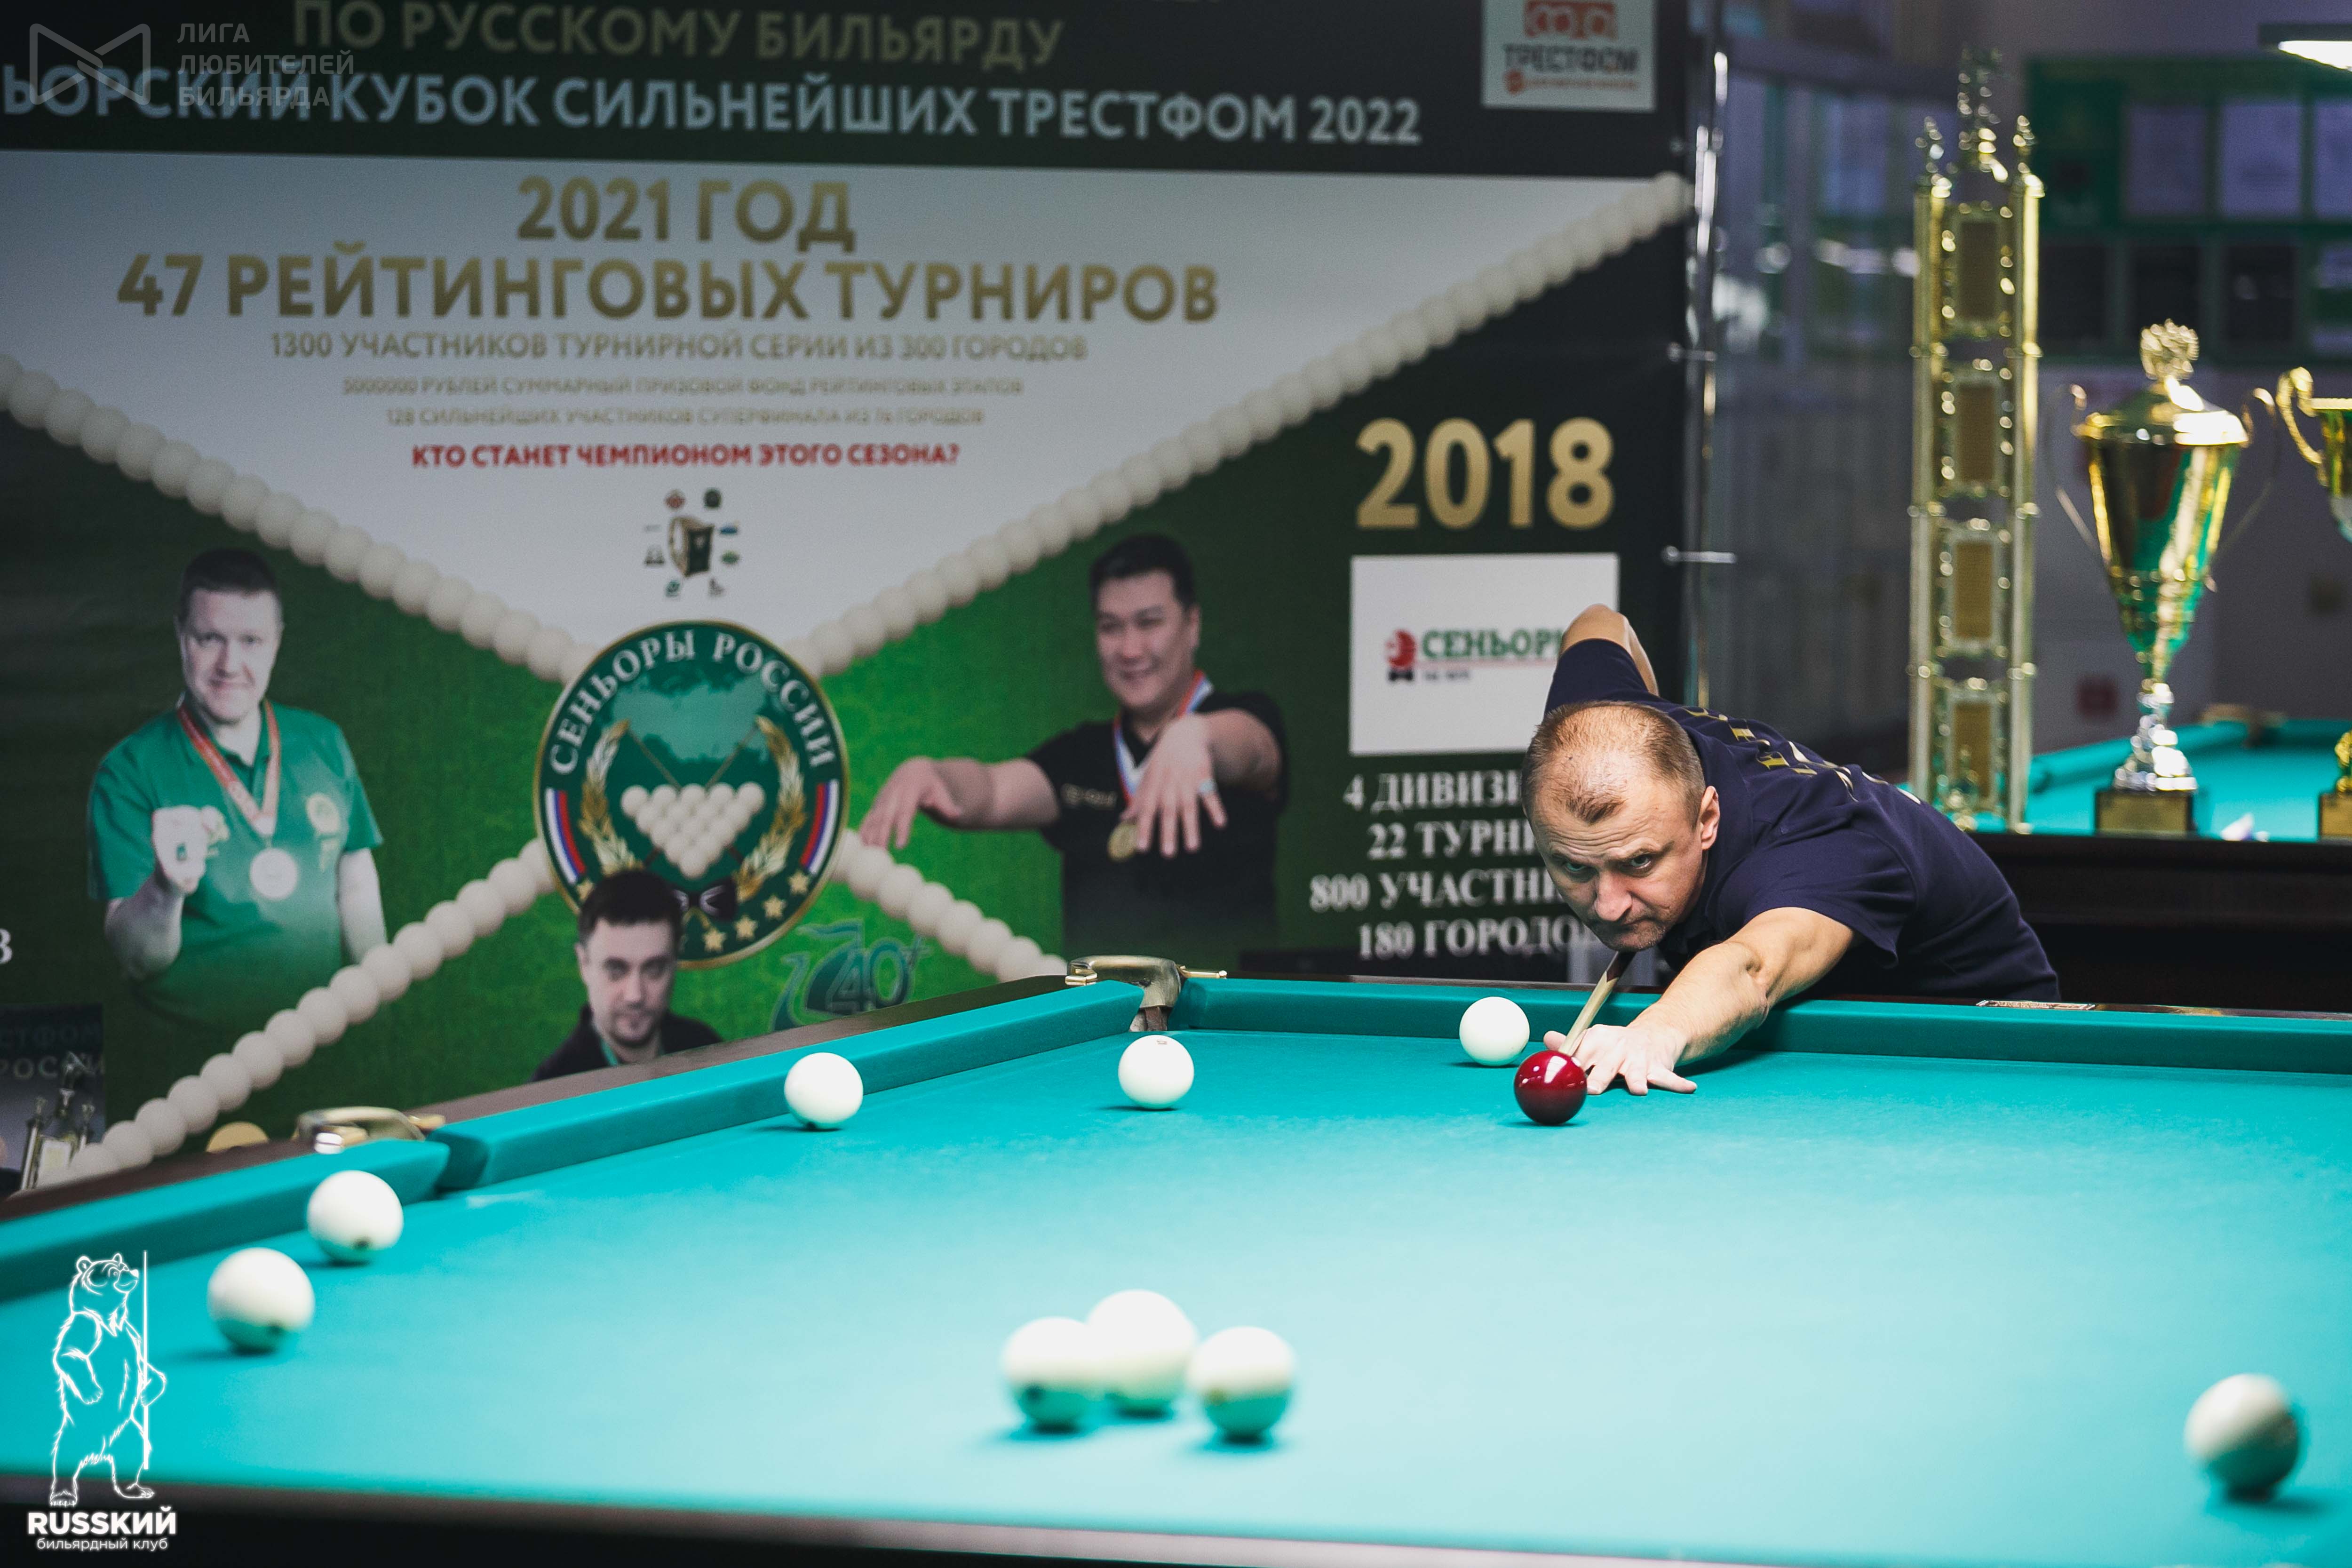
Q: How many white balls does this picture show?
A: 9